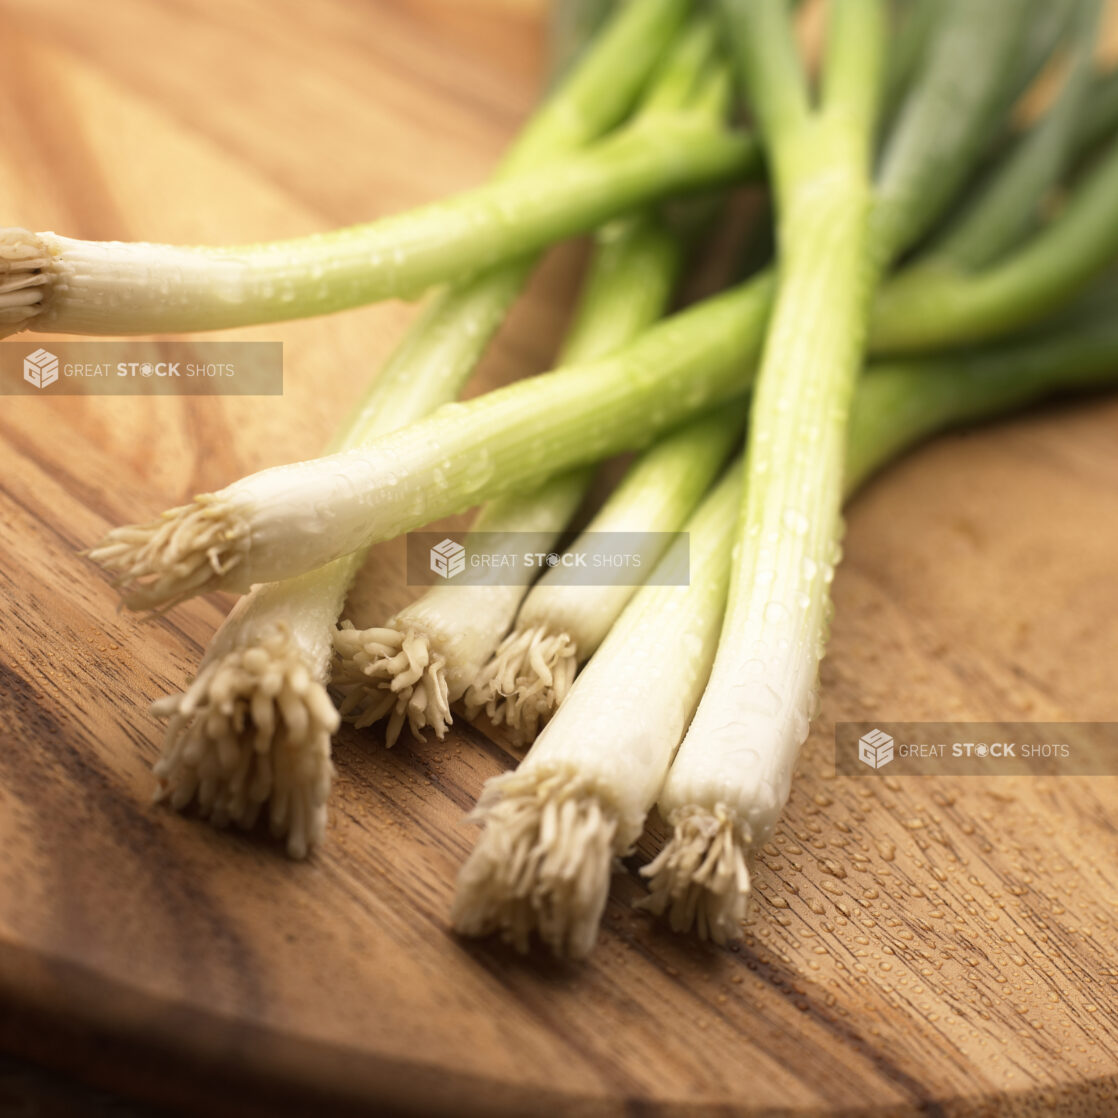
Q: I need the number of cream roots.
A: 7